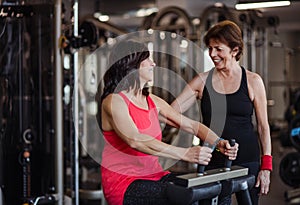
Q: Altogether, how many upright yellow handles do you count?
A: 0